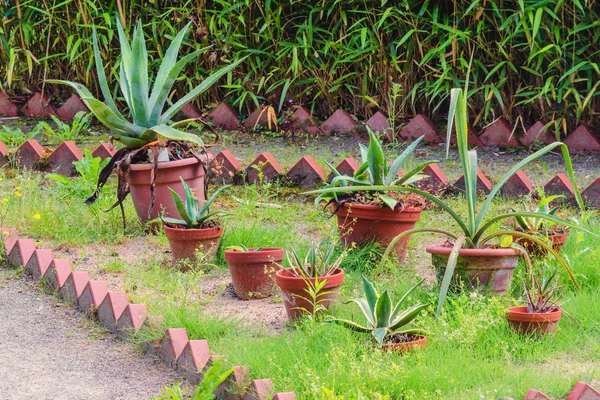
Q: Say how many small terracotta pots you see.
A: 6